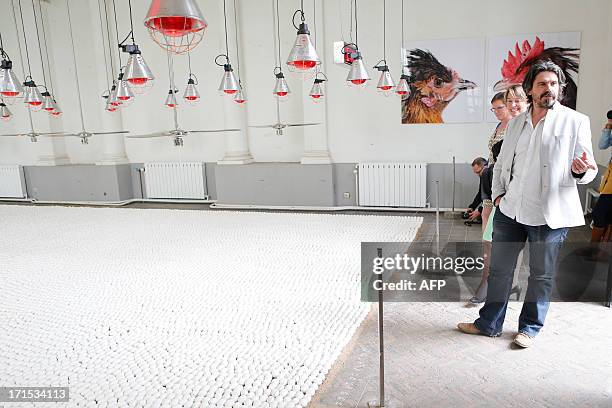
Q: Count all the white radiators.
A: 3